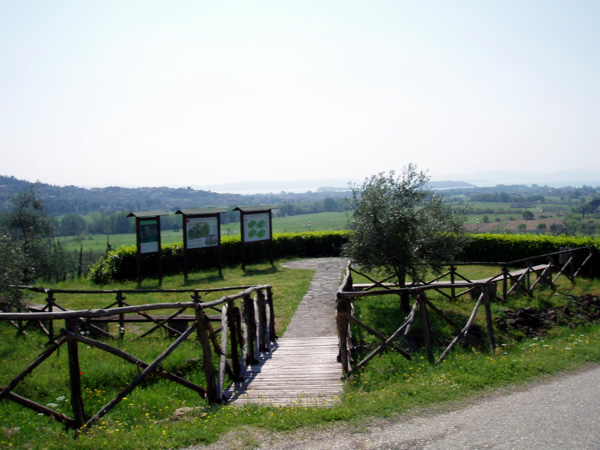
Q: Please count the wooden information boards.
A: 3